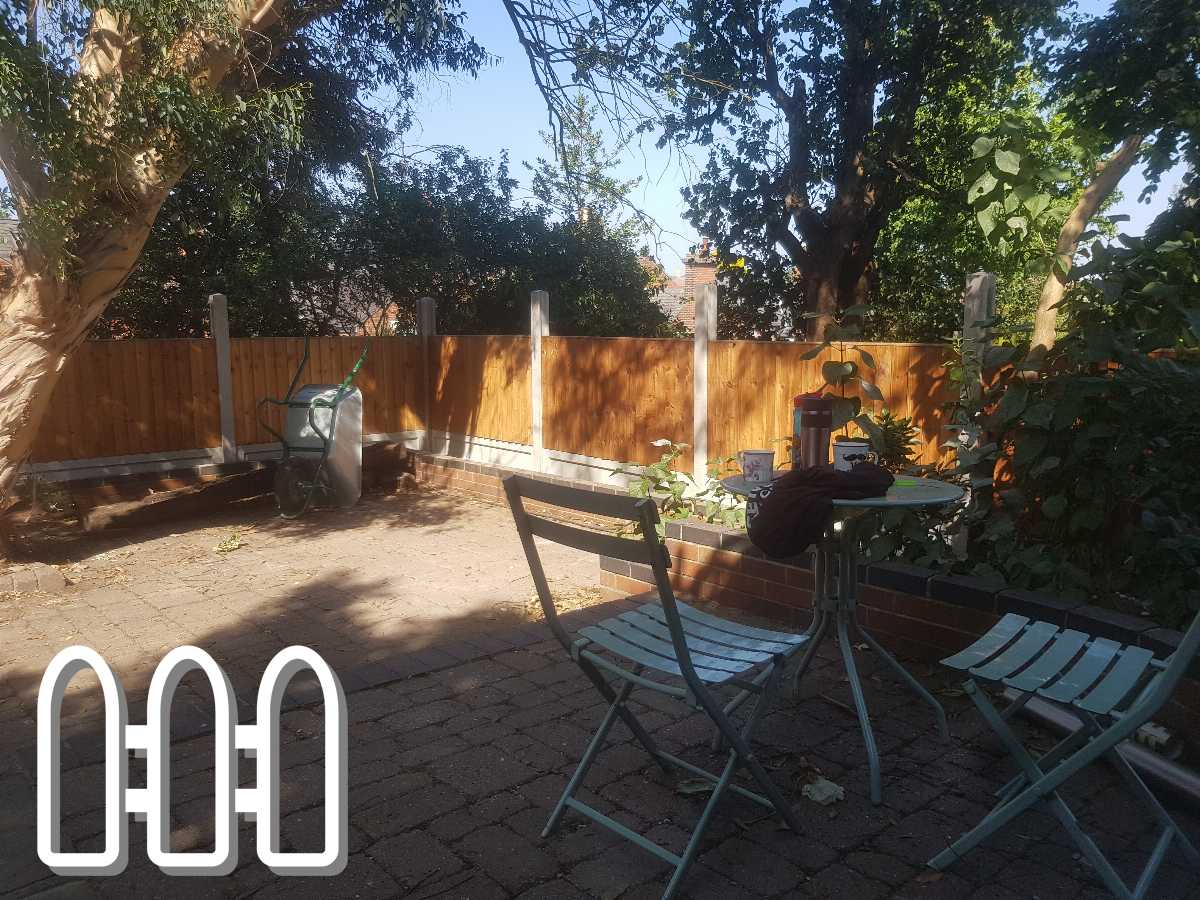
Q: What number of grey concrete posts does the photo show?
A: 5